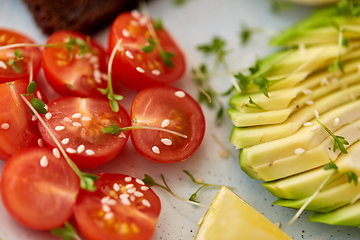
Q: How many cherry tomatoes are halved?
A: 8